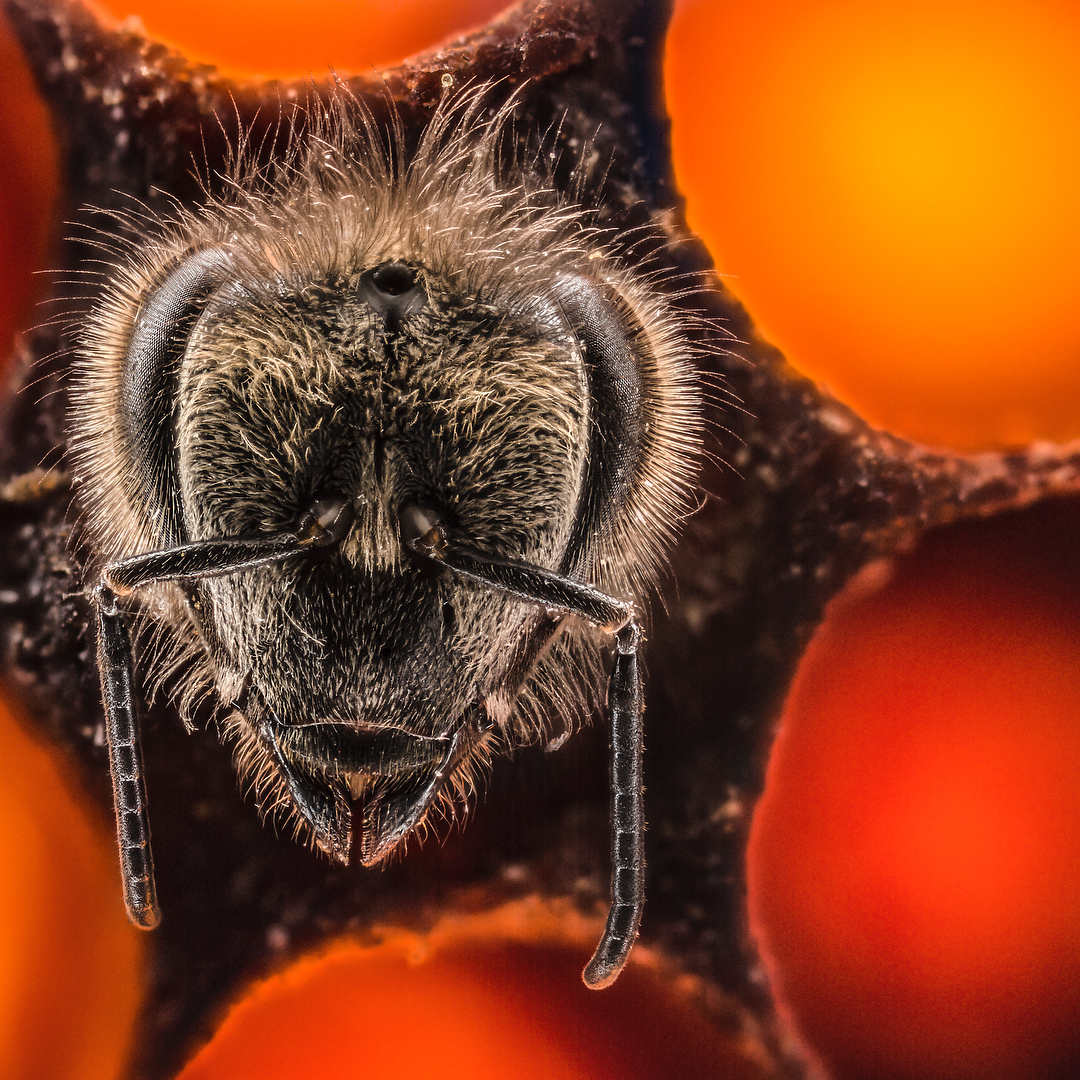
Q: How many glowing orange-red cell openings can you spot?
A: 6